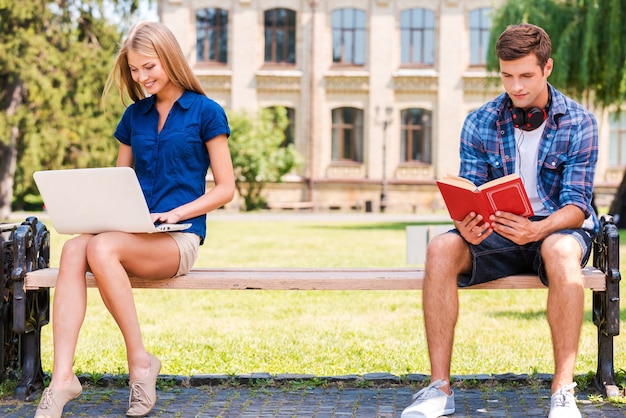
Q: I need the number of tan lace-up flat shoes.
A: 2